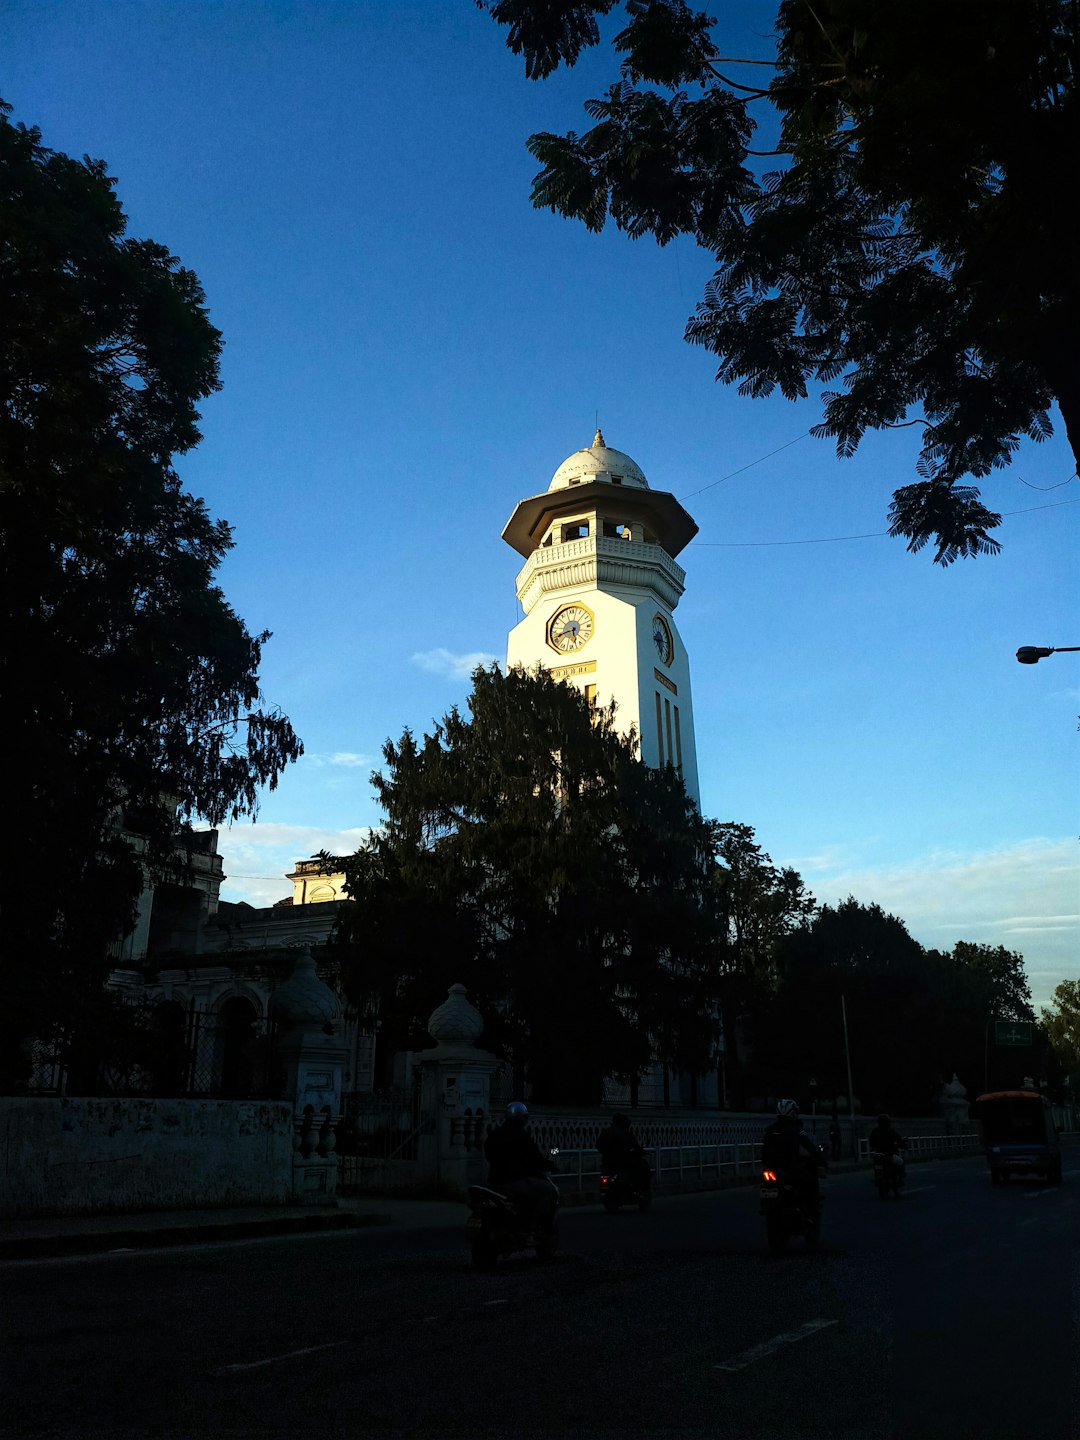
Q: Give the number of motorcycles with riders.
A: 4